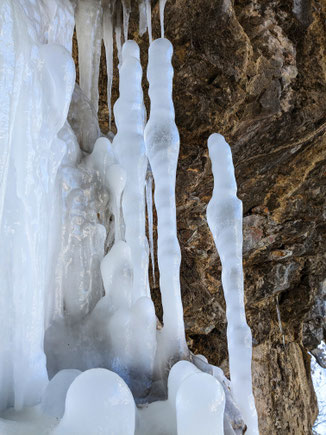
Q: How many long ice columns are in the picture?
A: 3